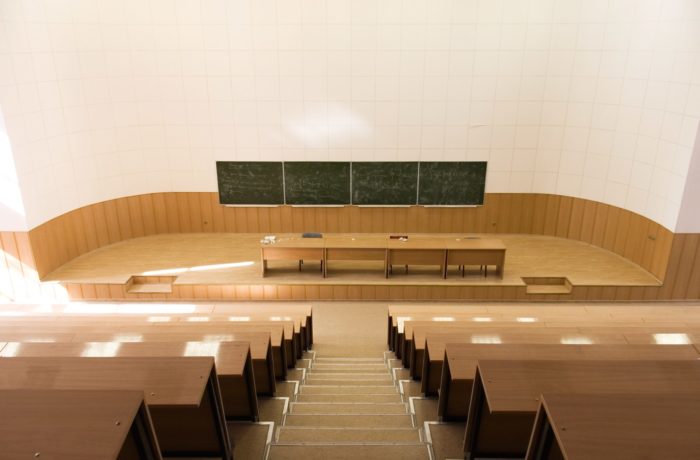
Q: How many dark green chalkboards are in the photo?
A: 4